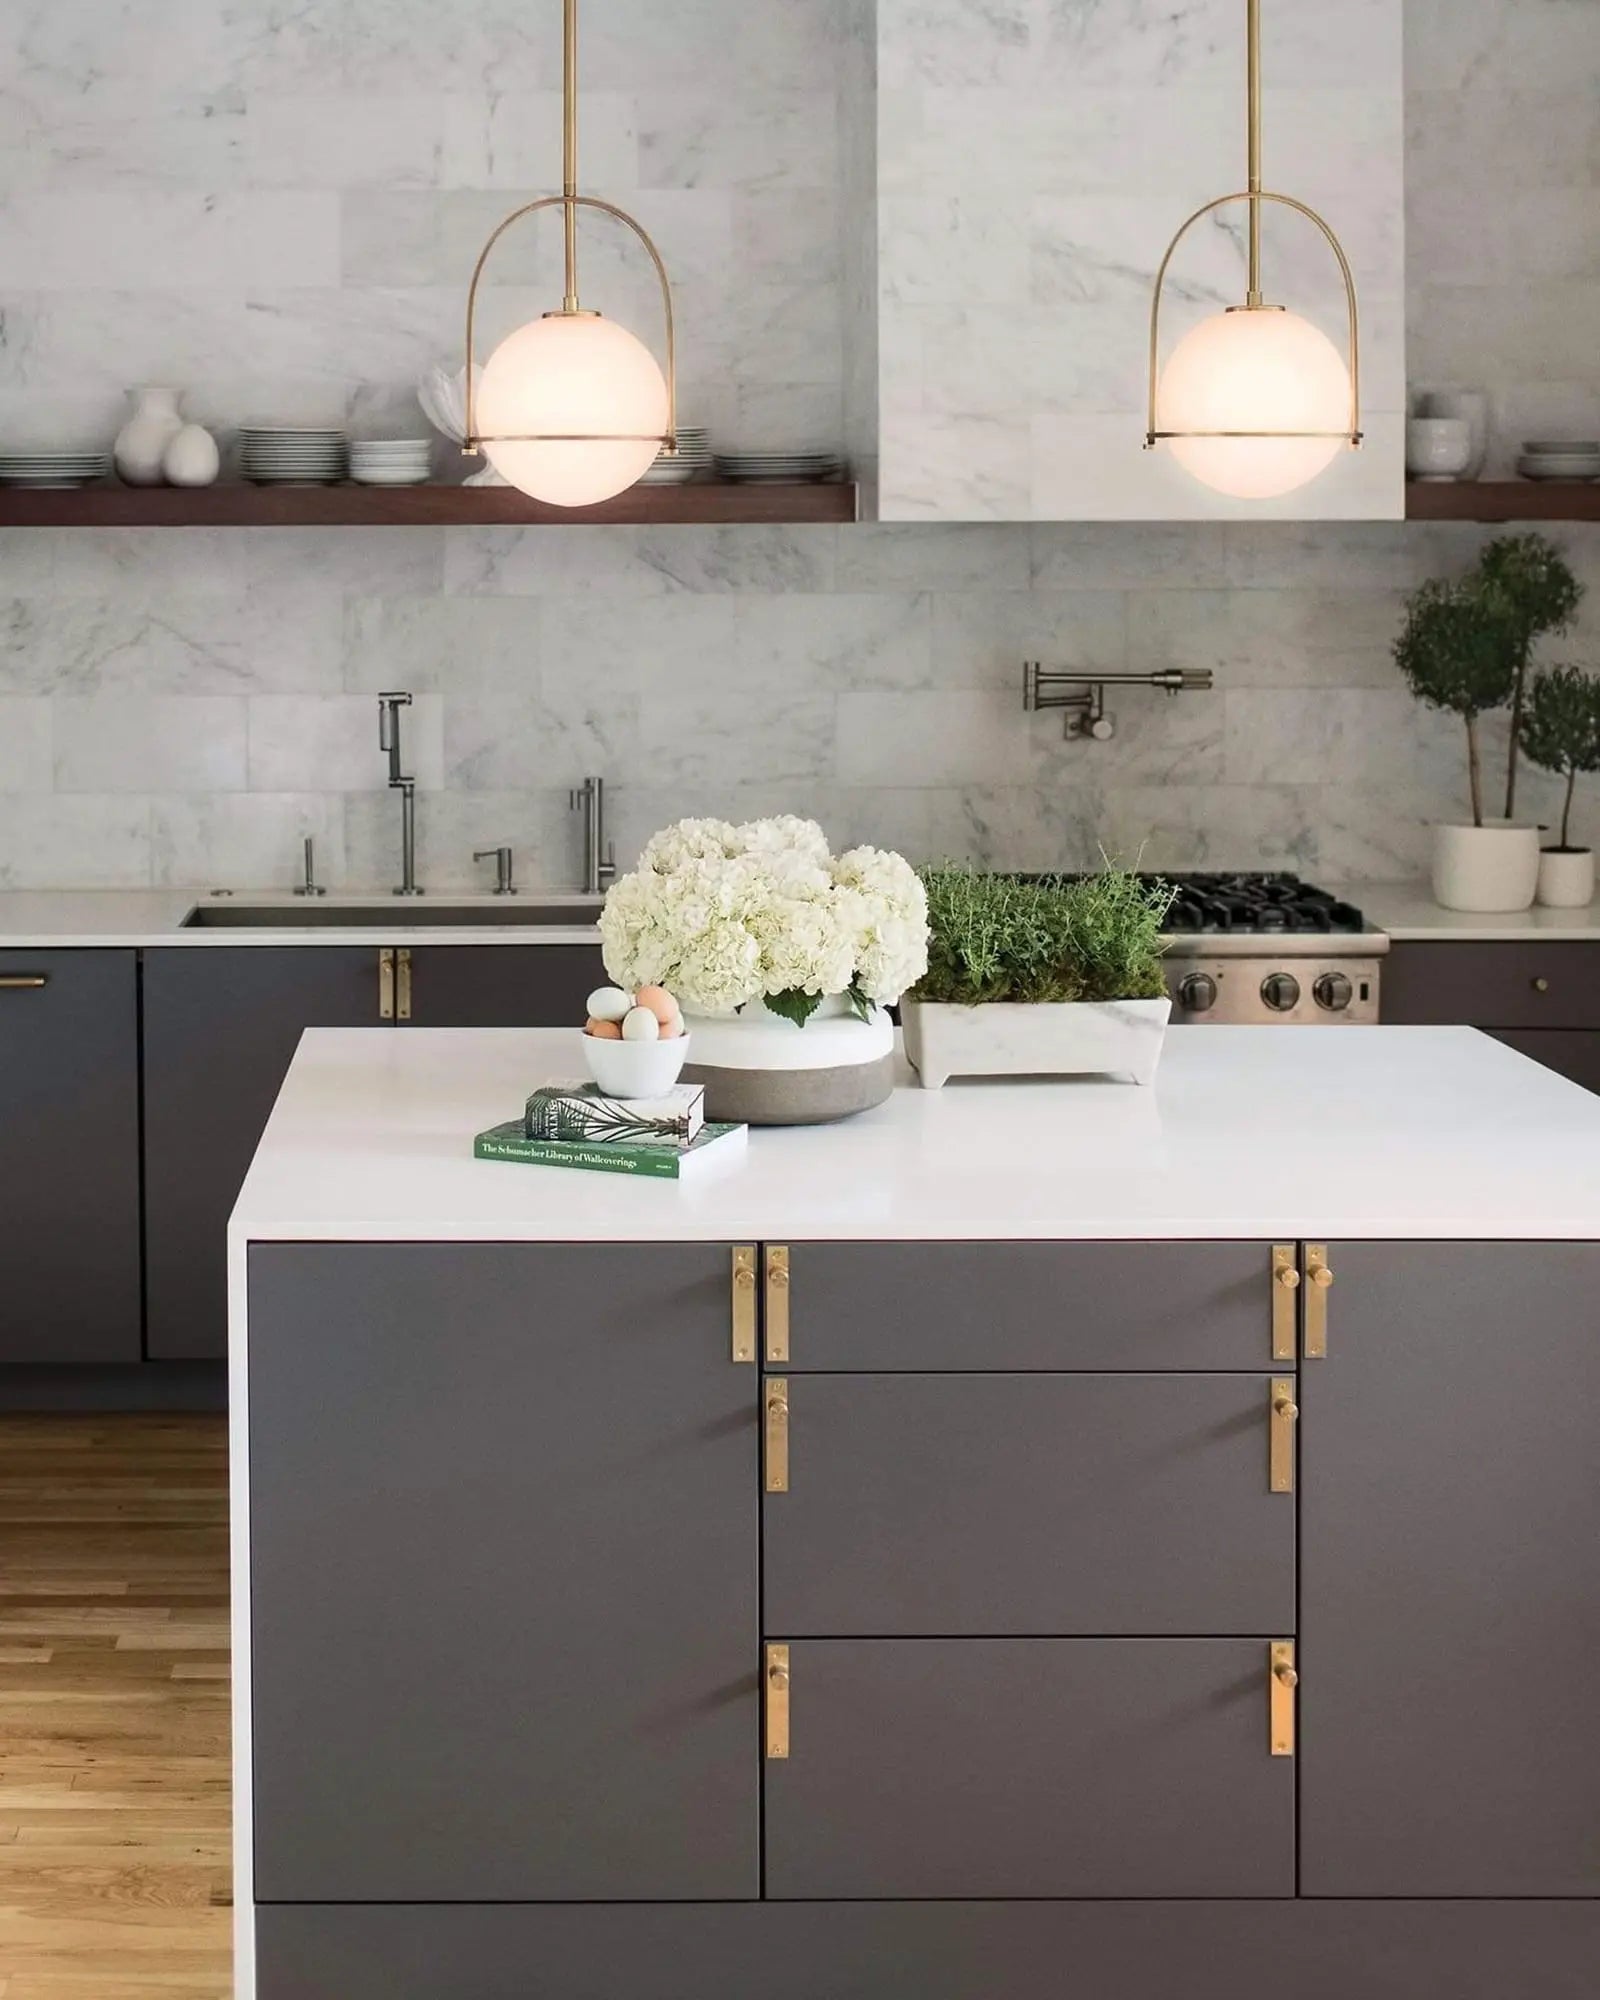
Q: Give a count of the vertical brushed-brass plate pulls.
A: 10